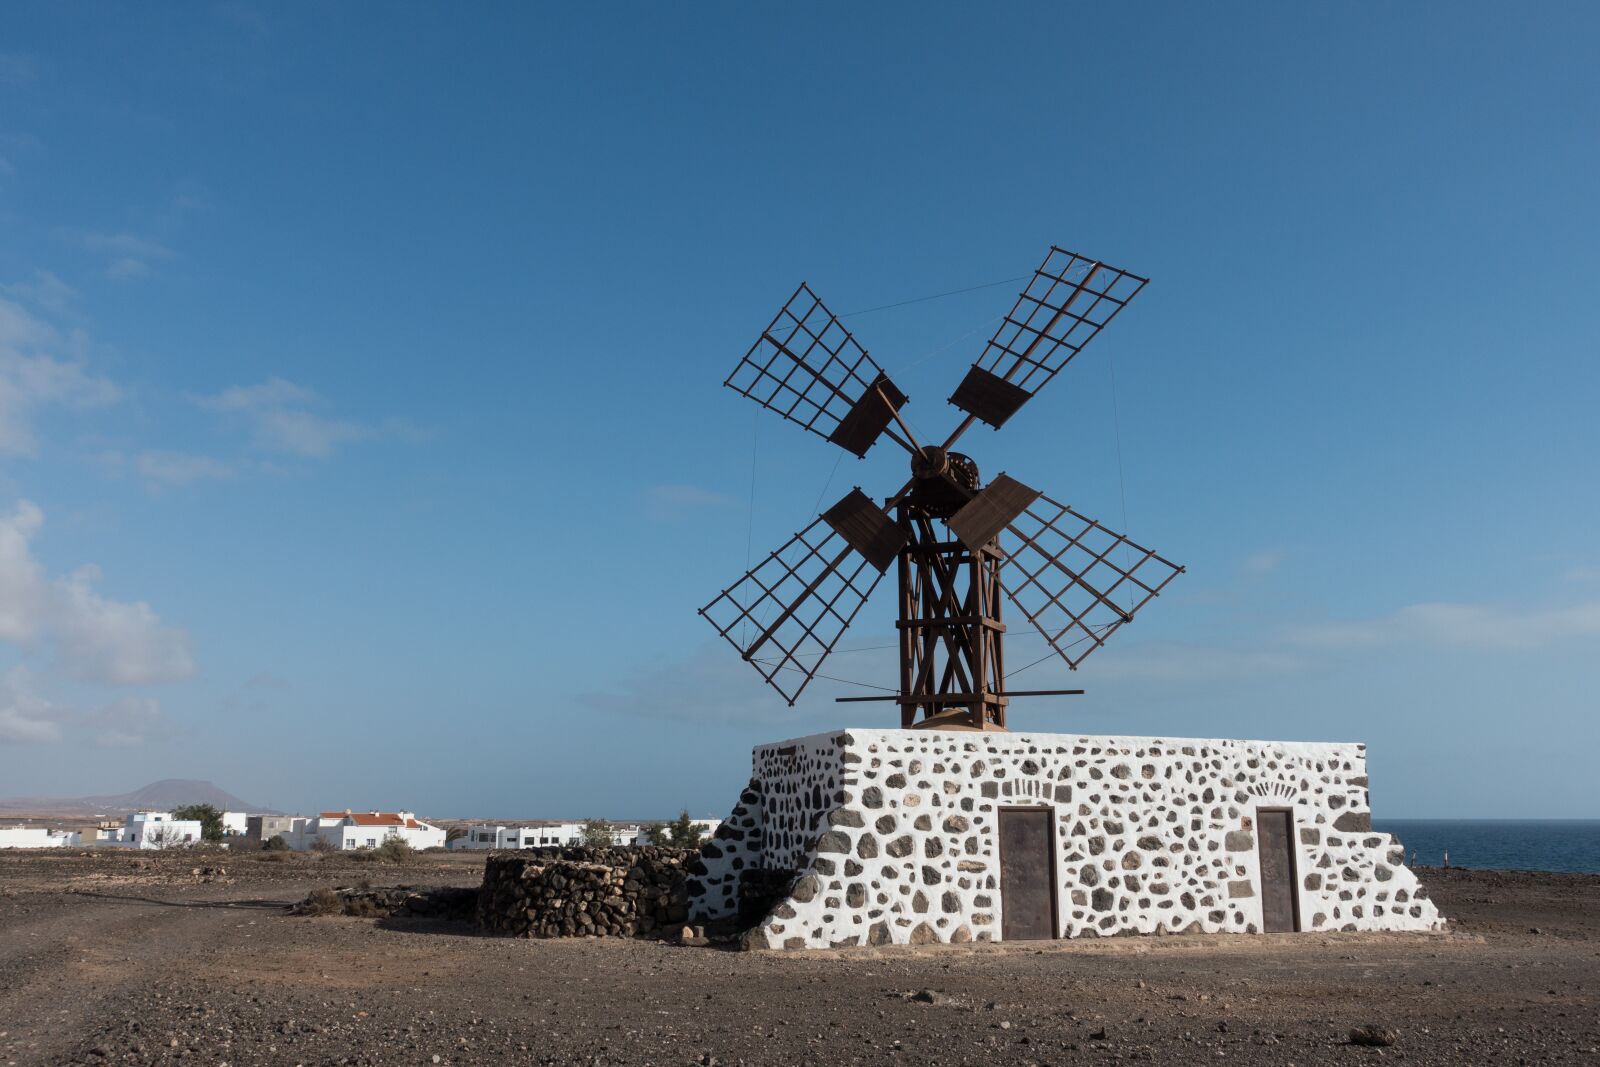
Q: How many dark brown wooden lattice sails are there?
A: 4